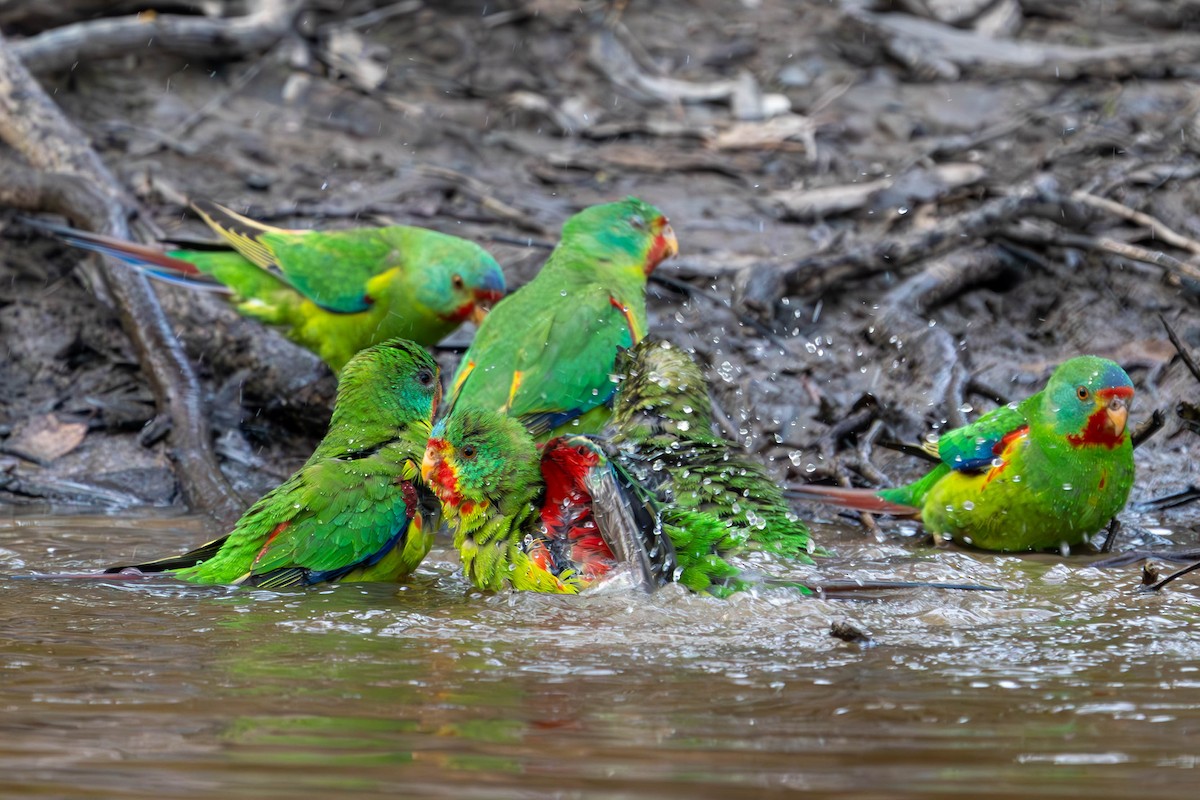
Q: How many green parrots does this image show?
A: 6